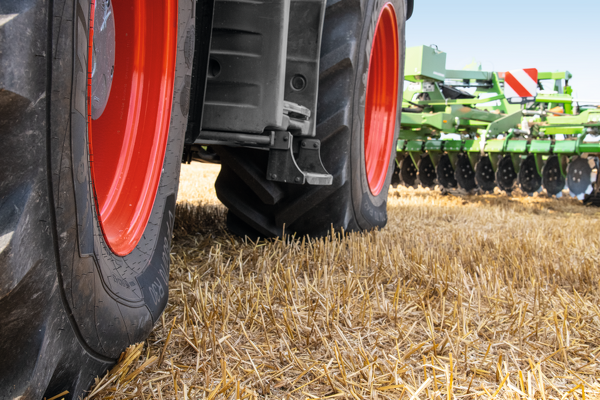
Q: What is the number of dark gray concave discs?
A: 10